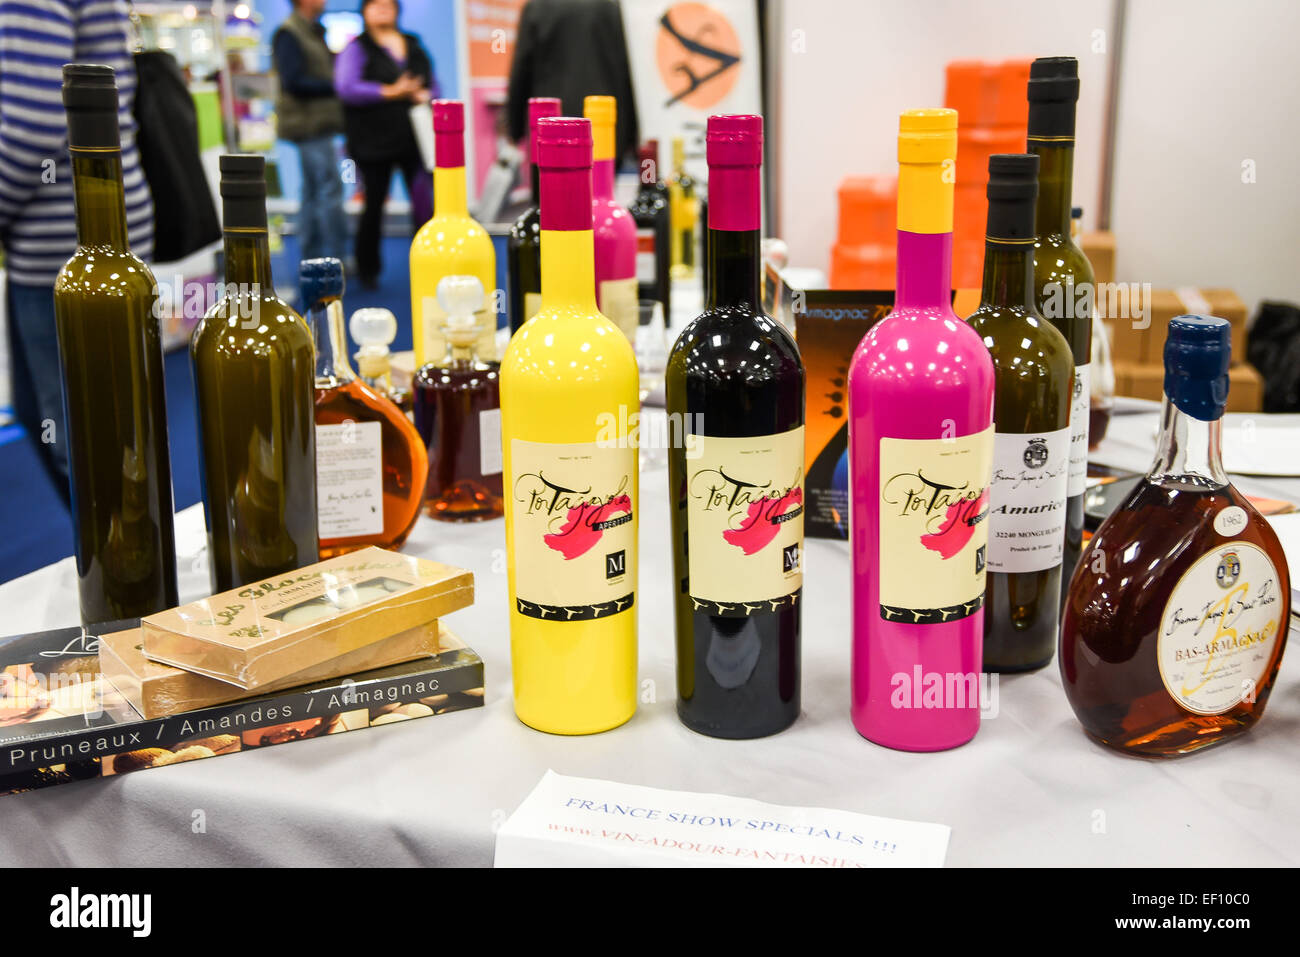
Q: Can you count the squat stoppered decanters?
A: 2